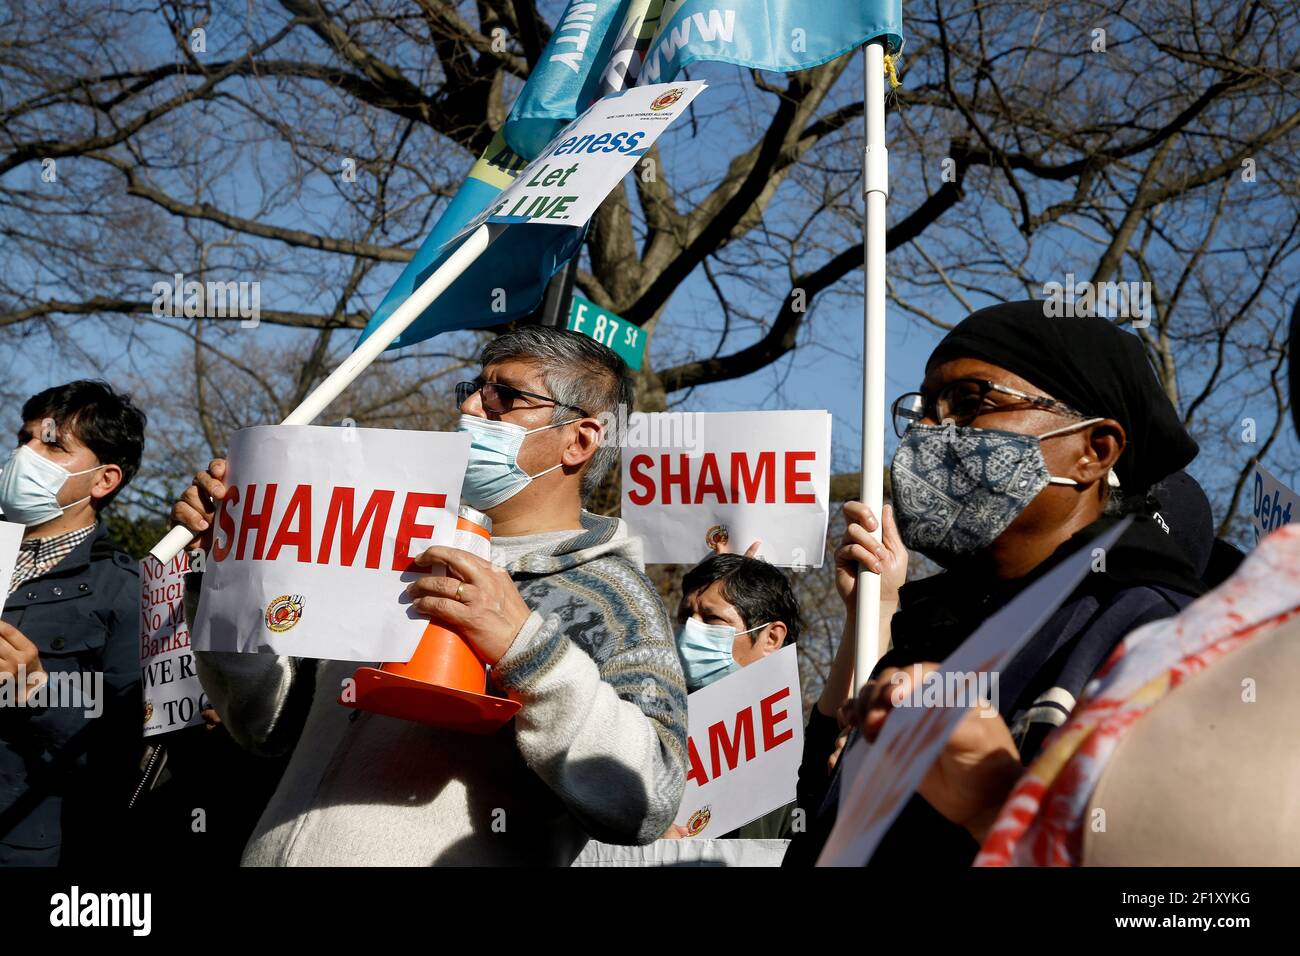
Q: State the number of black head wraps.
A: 1